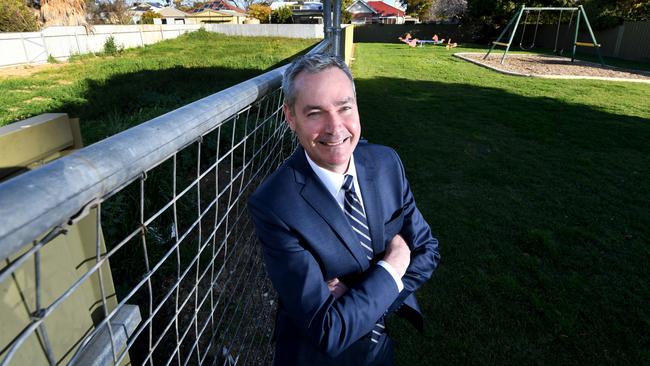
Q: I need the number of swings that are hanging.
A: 2